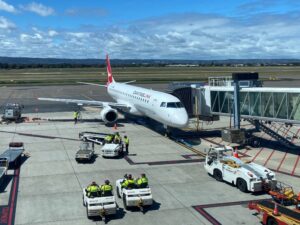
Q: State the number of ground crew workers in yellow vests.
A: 9